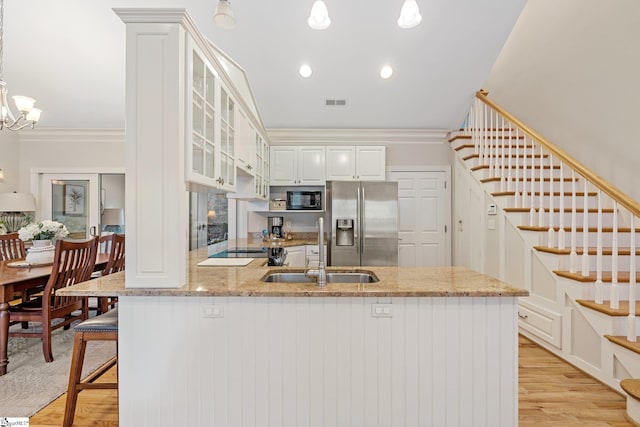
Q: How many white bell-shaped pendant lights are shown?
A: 3